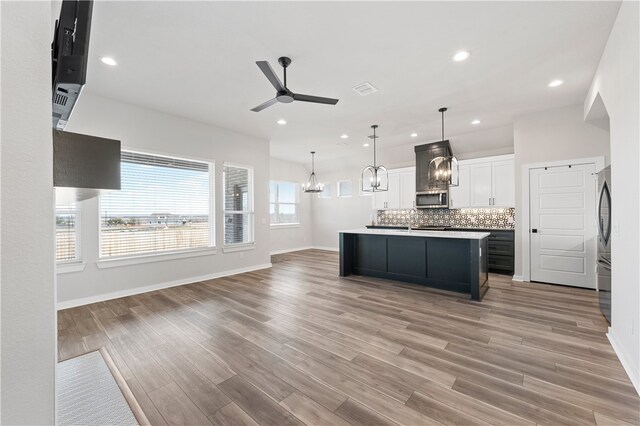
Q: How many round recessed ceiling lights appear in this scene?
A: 8